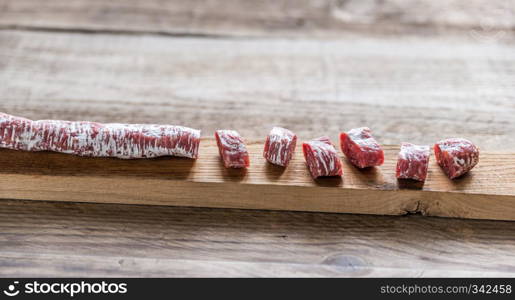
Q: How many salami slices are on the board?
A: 6